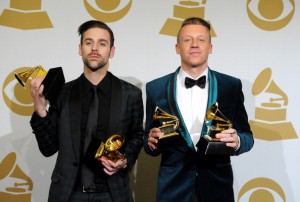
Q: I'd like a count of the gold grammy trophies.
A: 4